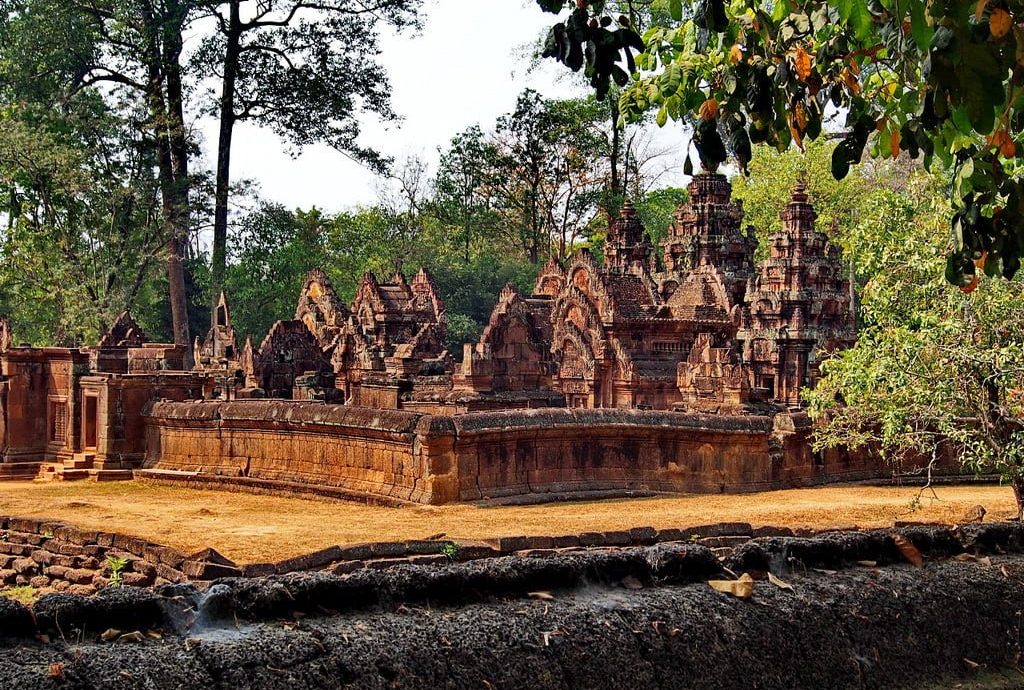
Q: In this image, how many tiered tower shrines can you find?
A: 3